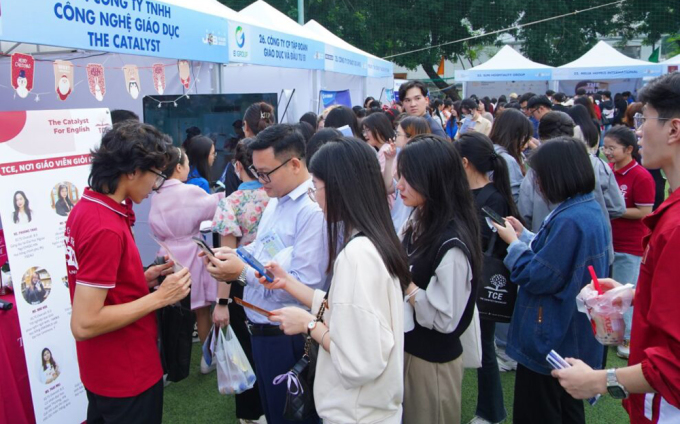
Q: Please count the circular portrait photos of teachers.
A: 4